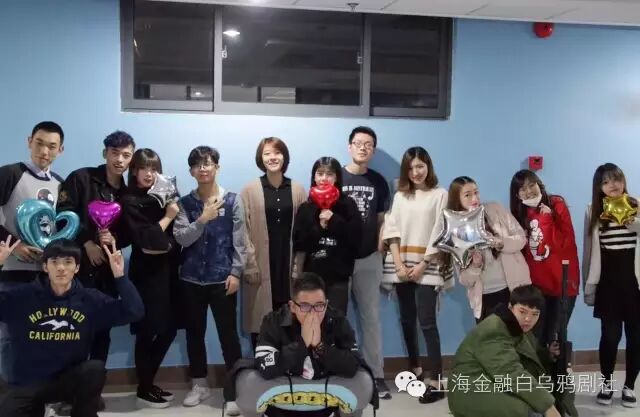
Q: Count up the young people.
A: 14